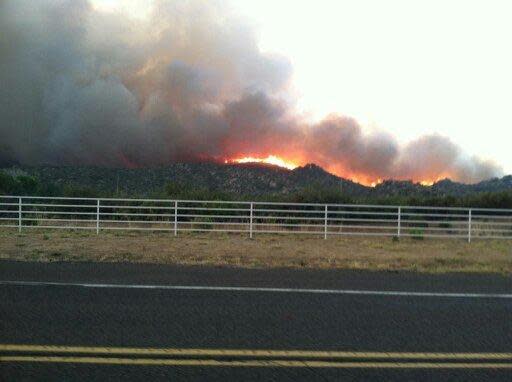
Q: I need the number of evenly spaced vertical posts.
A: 7